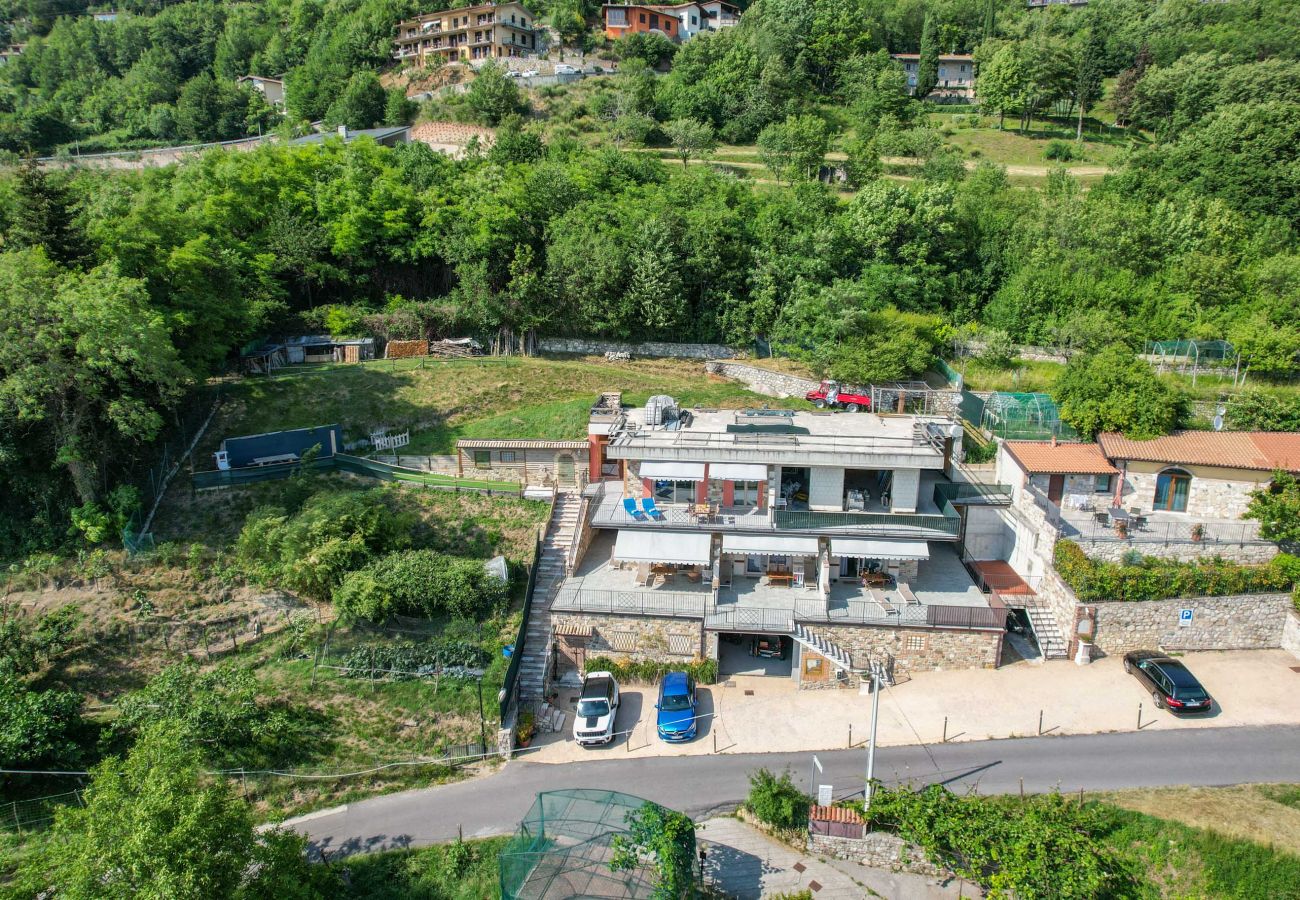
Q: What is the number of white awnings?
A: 5